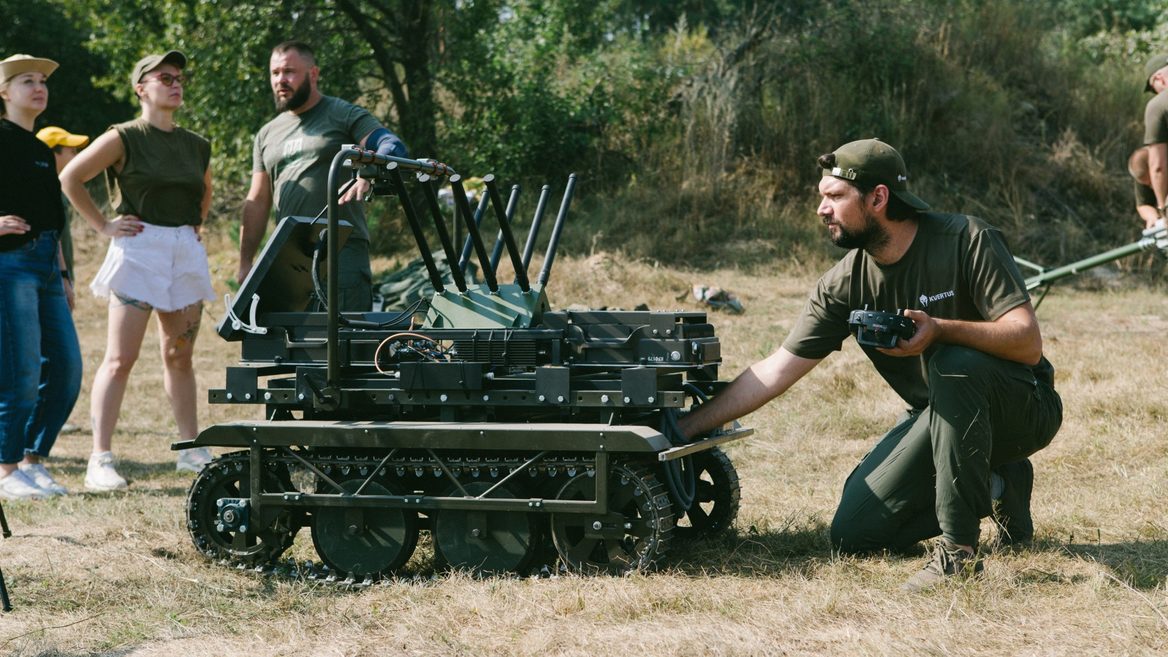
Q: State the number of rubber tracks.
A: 2